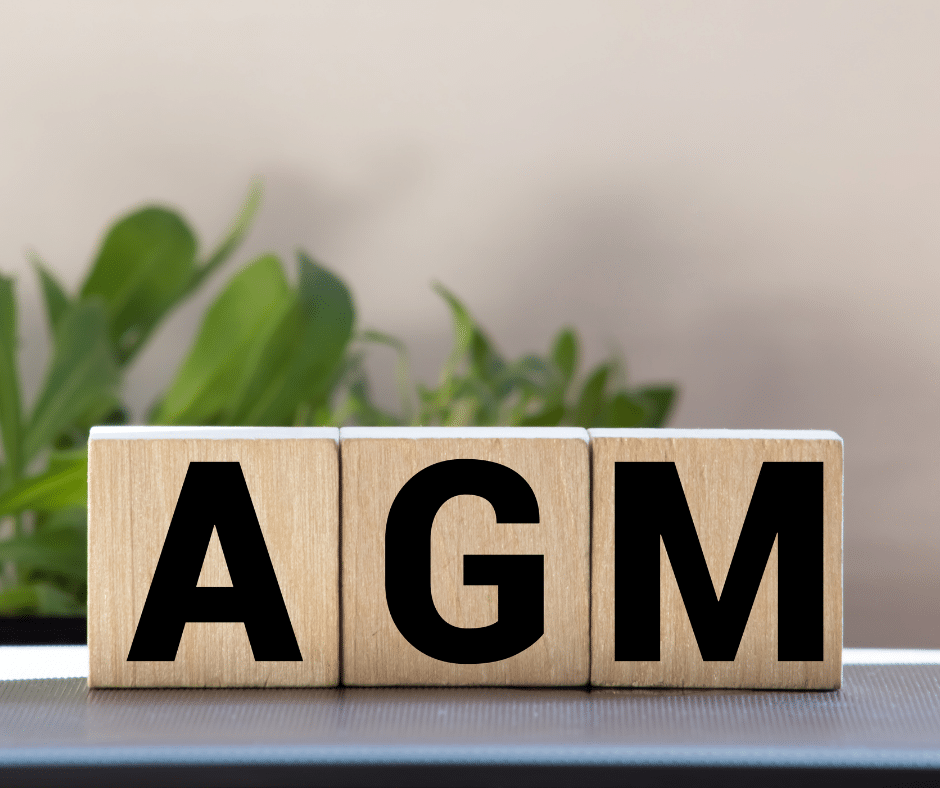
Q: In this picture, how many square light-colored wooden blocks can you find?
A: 3